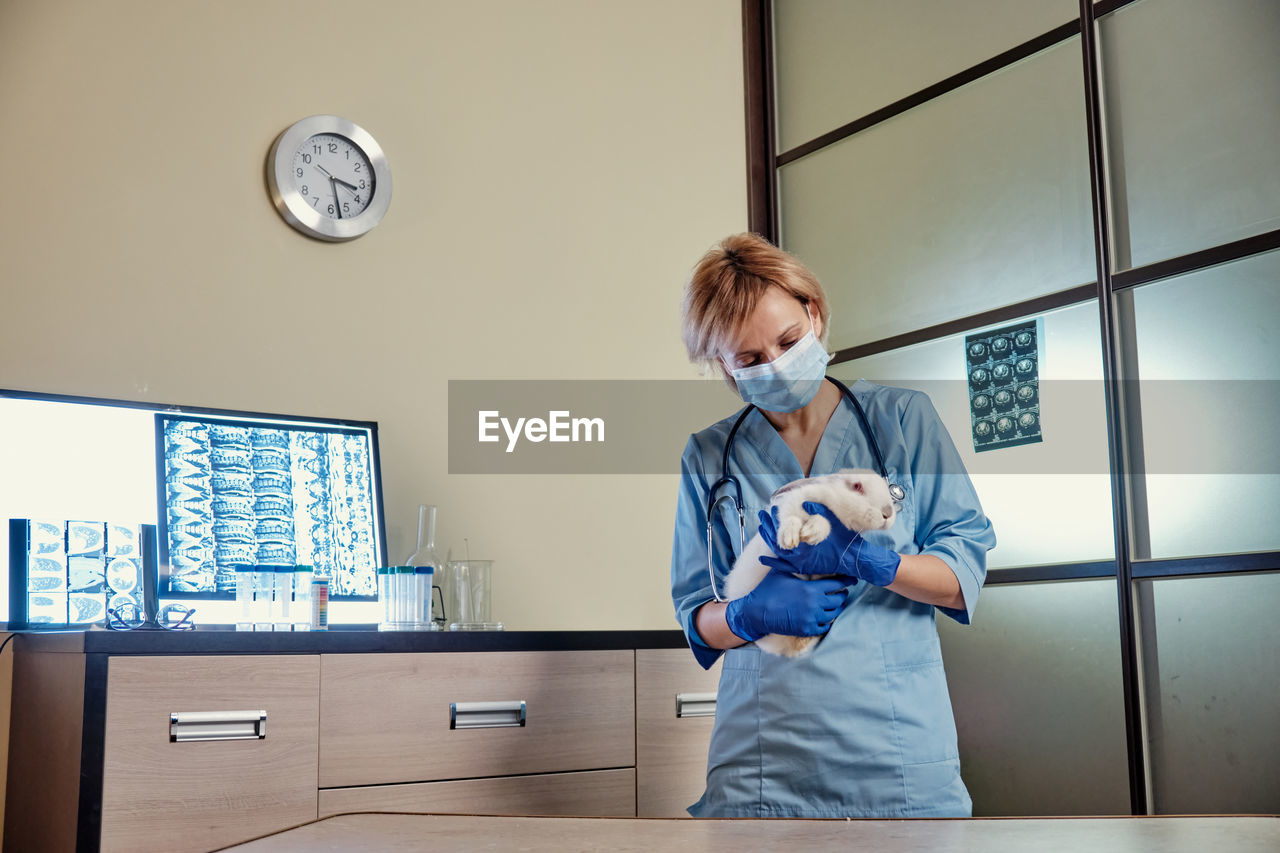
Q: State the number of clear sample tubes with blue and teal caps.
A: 8